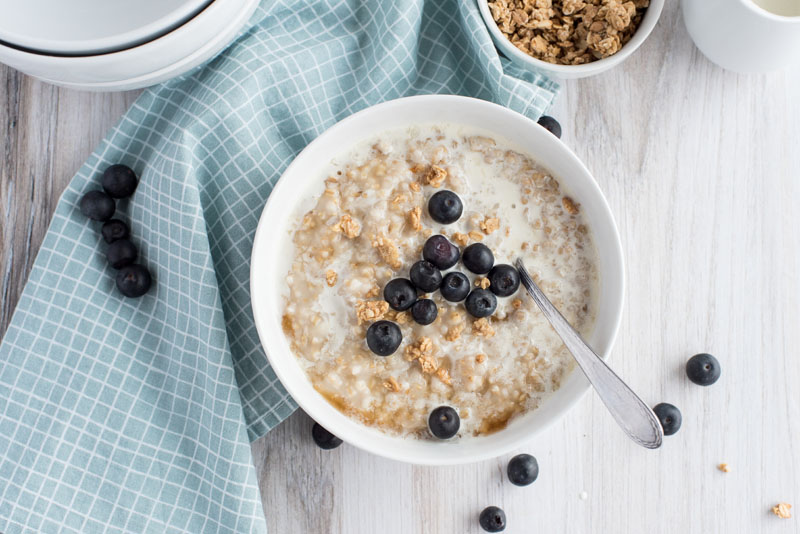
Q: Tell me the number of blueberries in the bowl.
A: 11